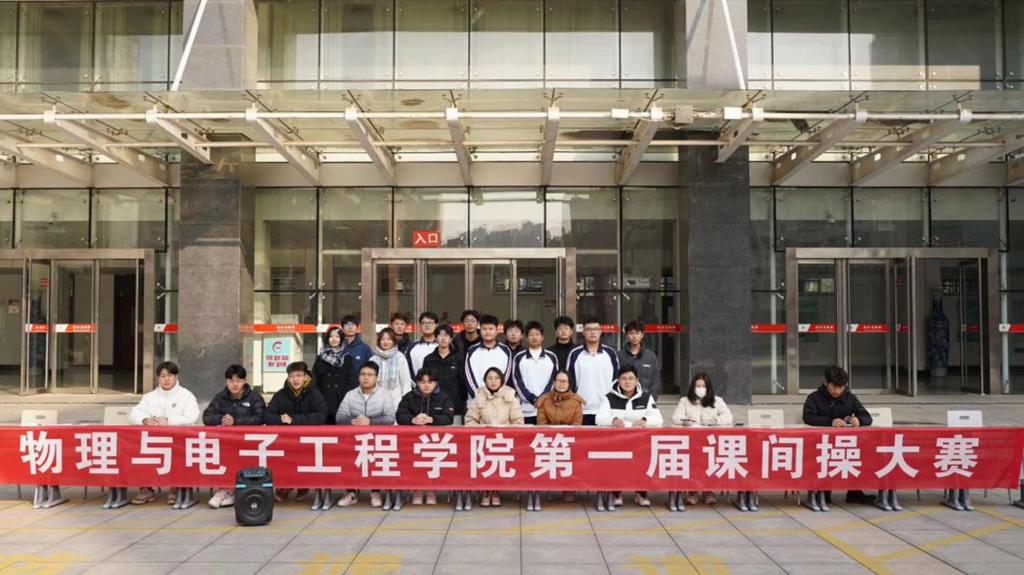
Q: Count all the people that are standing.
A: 13